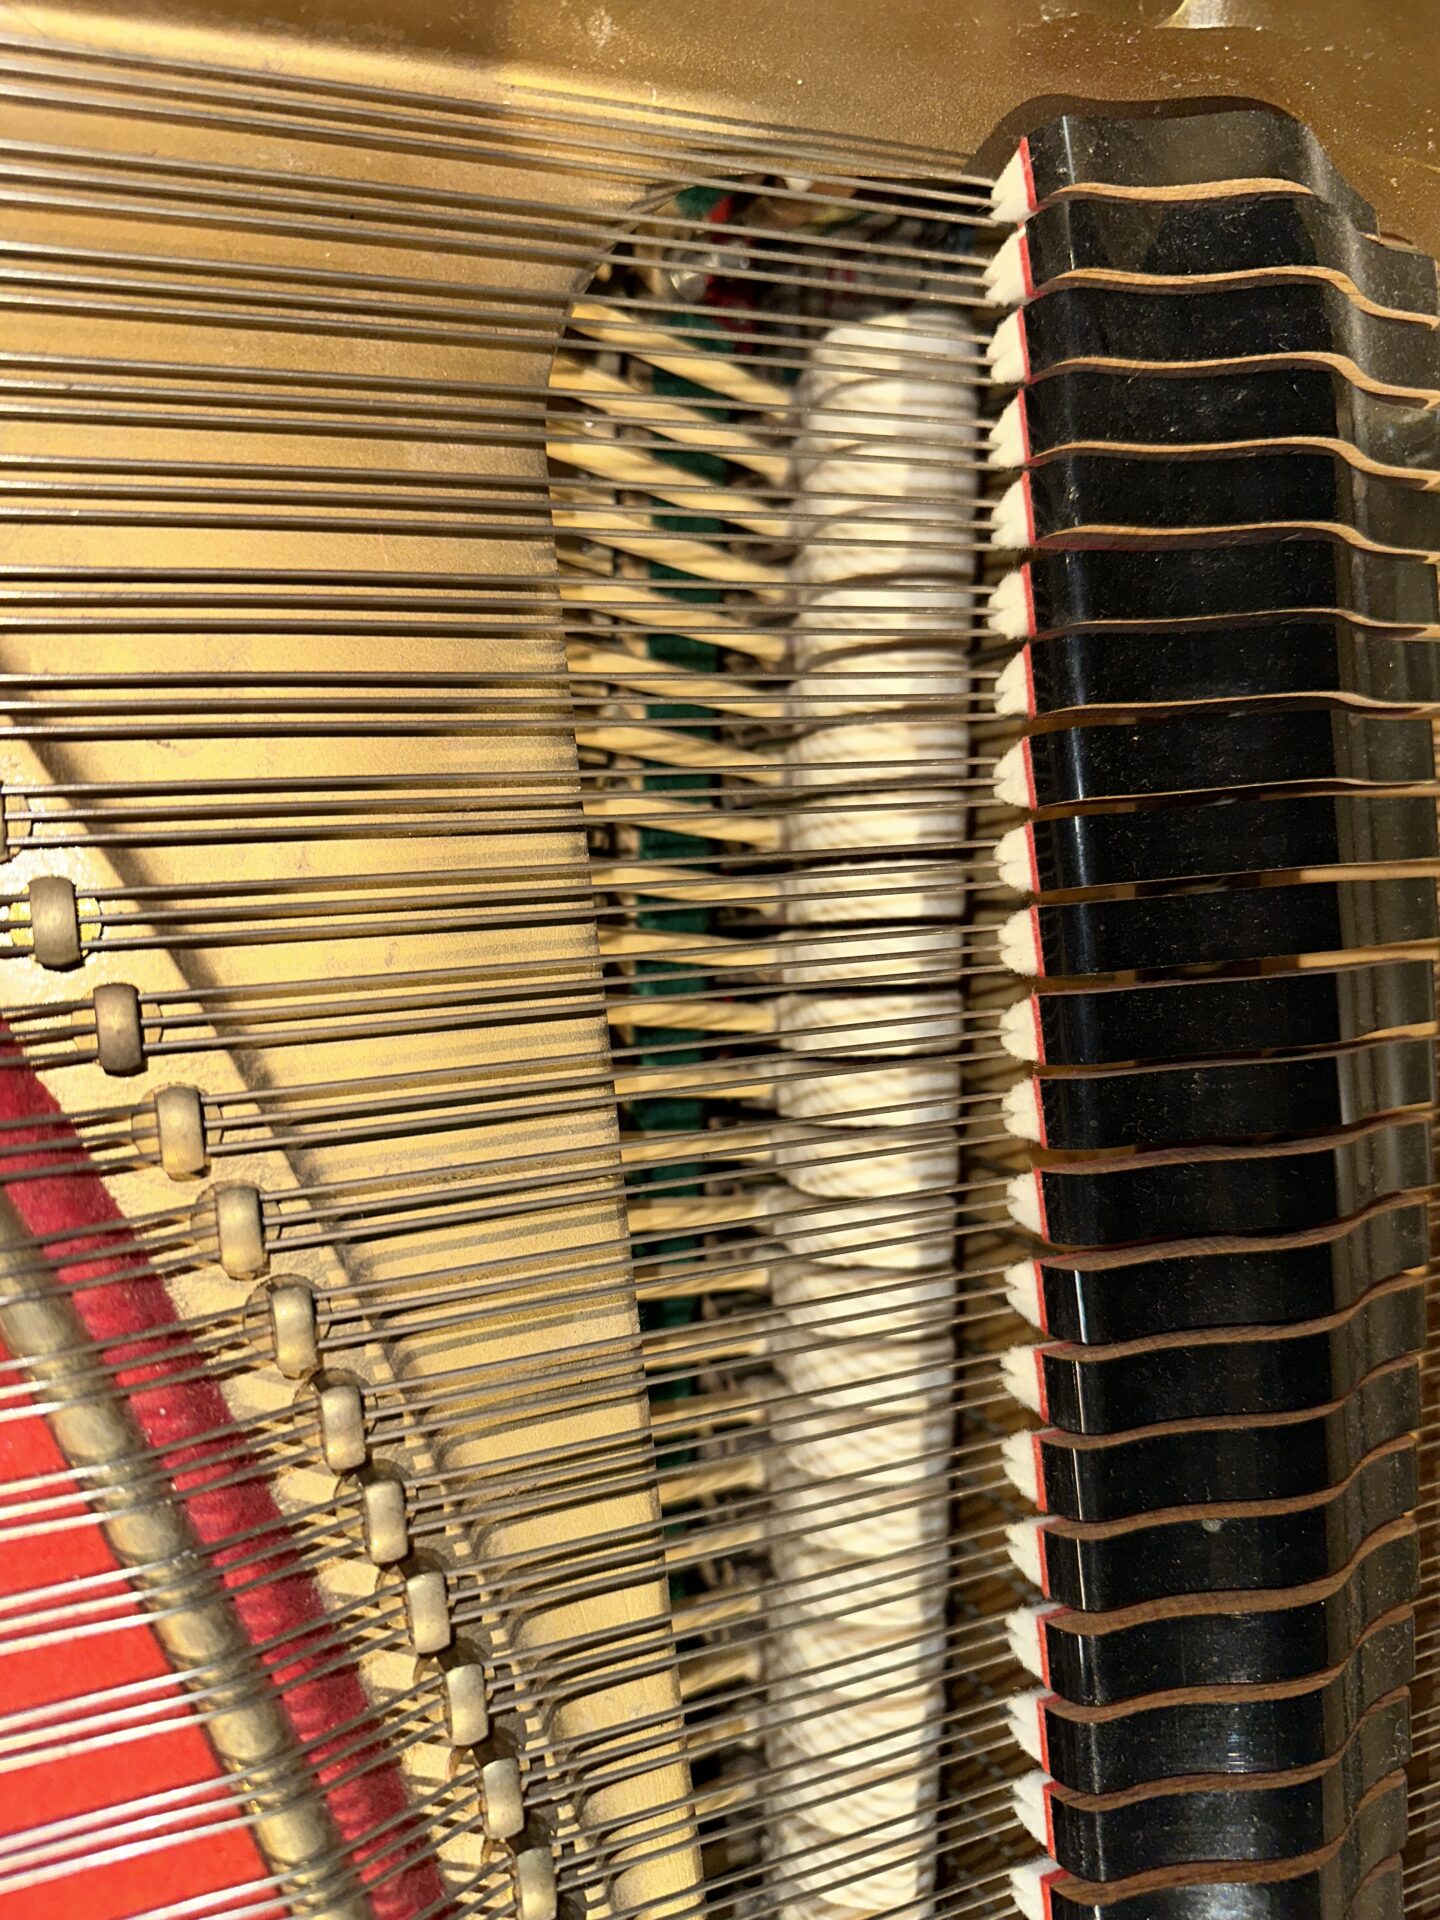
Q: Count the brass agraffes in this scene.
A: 12